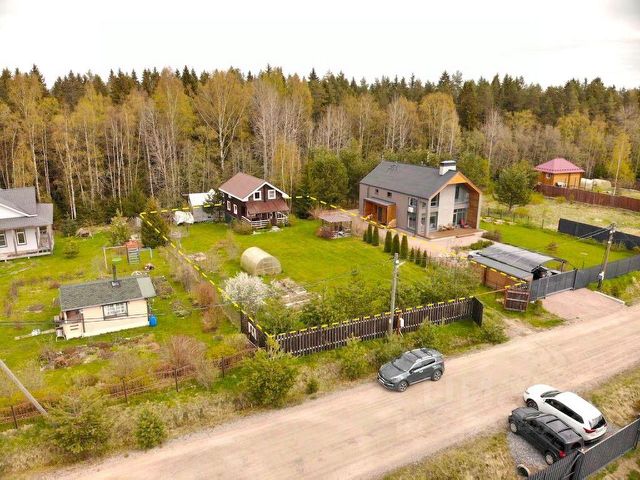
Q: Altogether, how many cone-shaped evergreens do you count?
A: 9